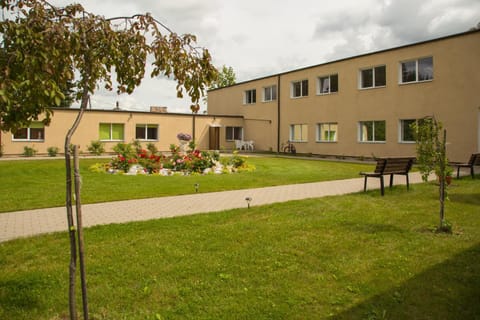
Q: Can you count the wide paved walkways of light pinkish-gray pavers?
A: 1